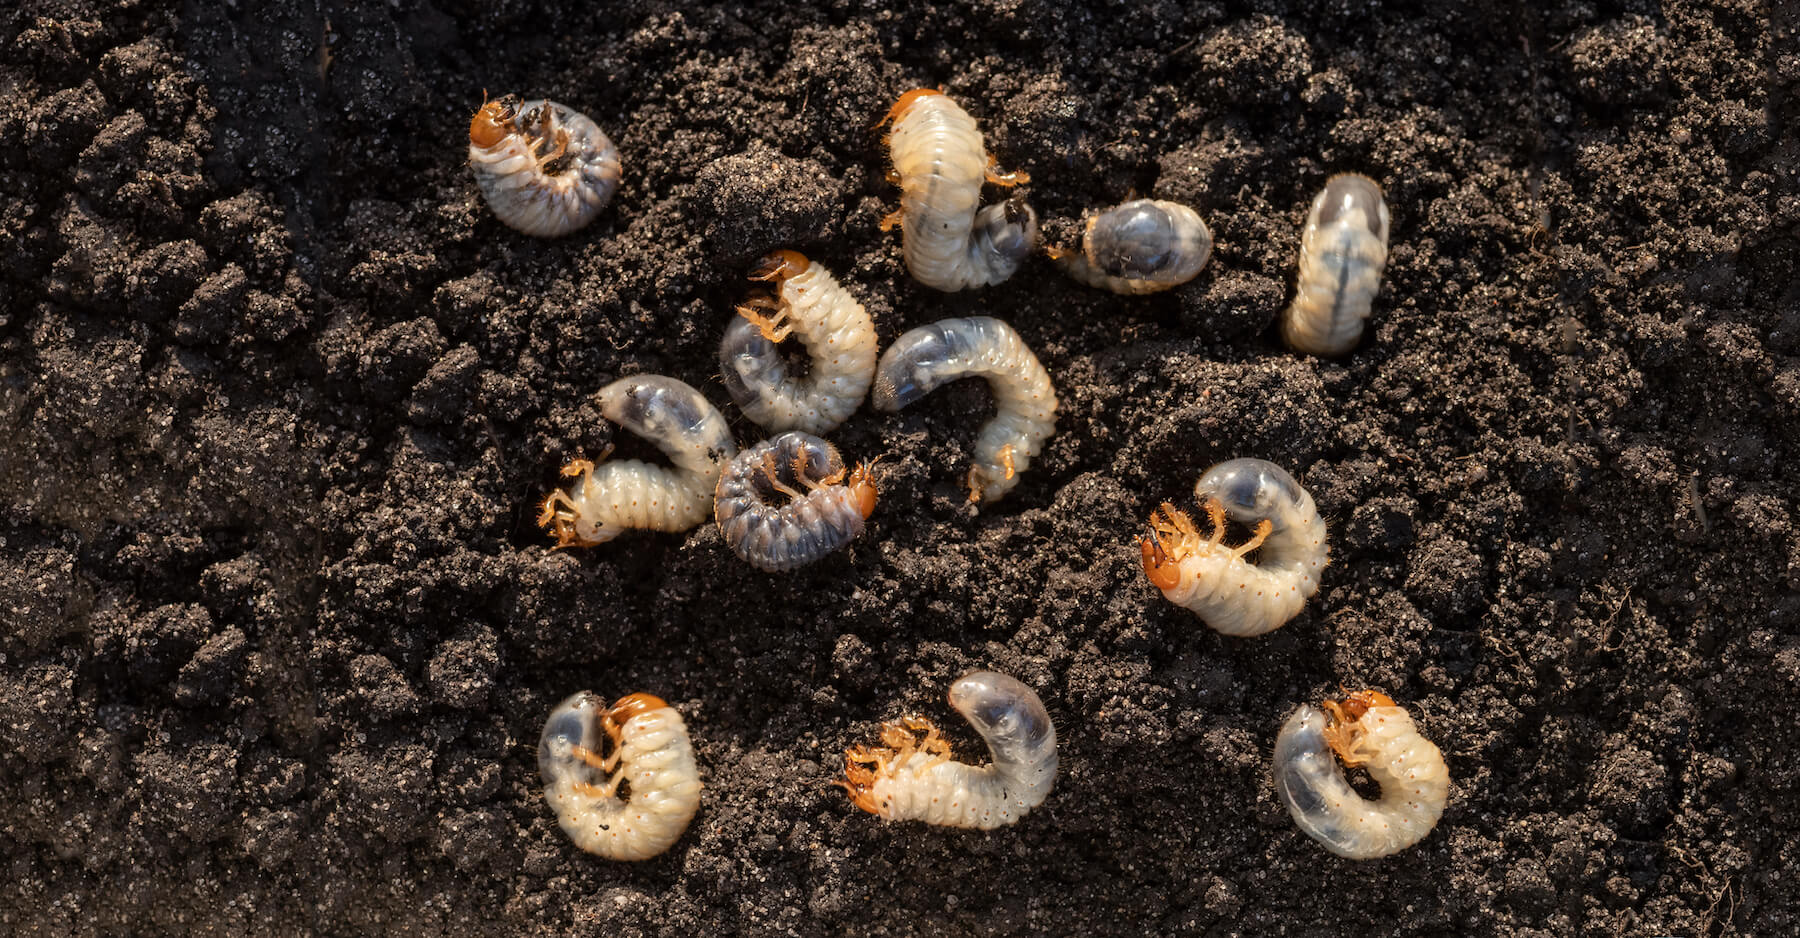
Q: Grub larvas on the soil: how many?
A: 12